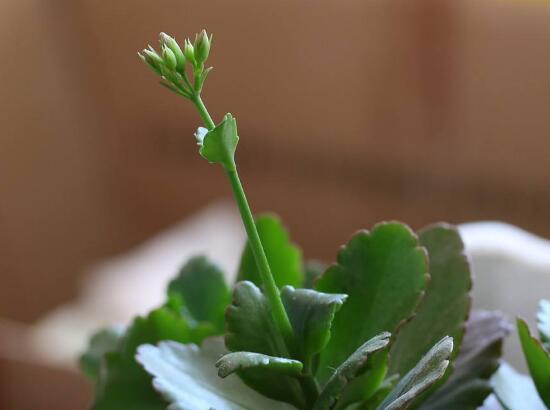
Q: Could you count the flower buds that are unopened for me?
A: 5